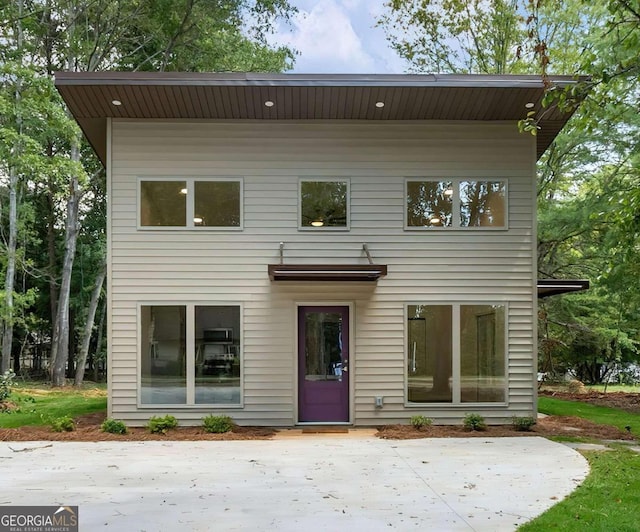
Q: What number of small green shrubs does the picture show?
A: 7